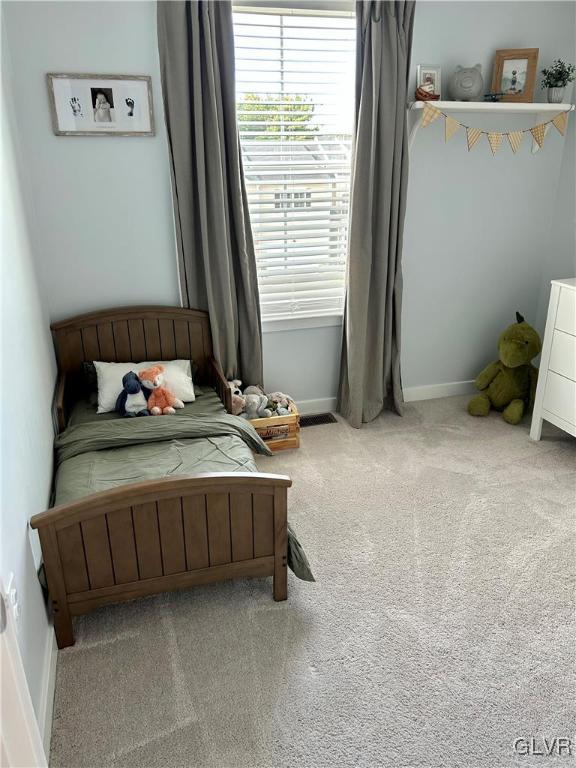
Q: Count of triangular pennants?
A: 7